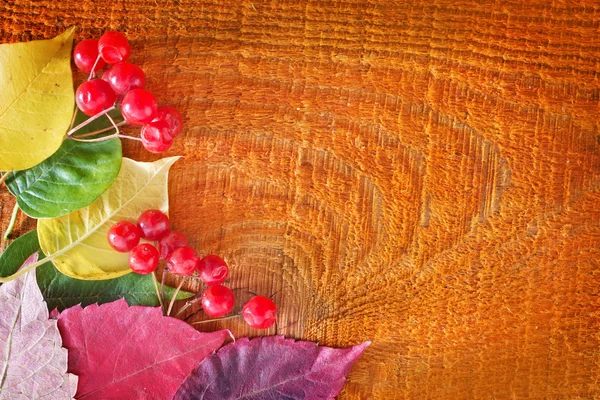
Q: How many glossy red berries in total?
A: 15